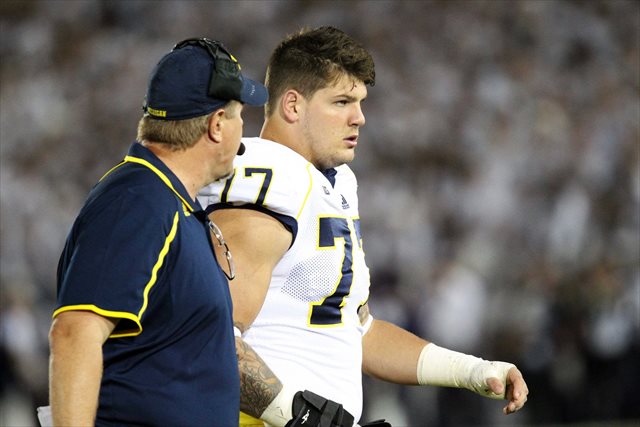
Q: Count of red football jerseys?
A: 0